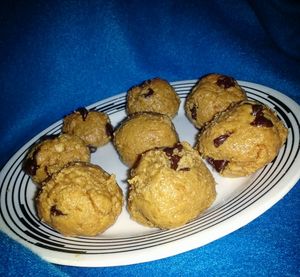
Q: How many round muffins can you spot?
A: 8